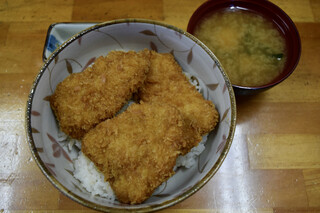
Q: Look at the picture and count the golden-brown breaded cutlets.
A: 3